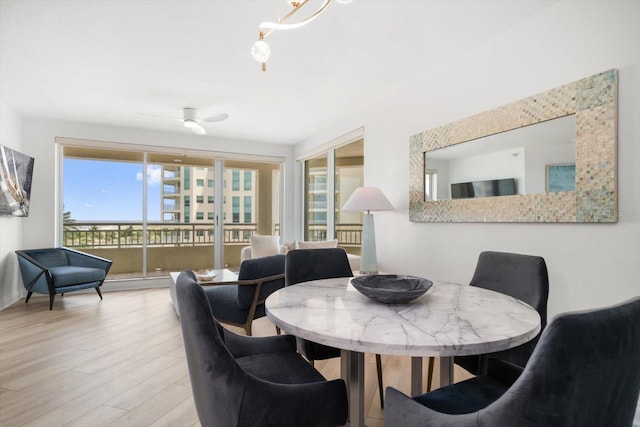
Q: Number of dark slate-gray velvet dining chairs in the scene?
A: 4